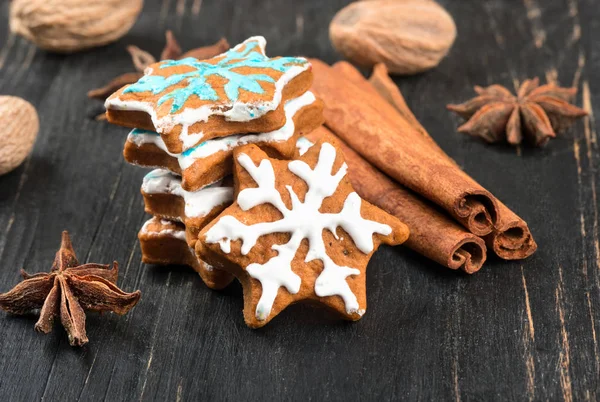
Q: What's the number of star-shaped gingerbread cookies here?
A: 5